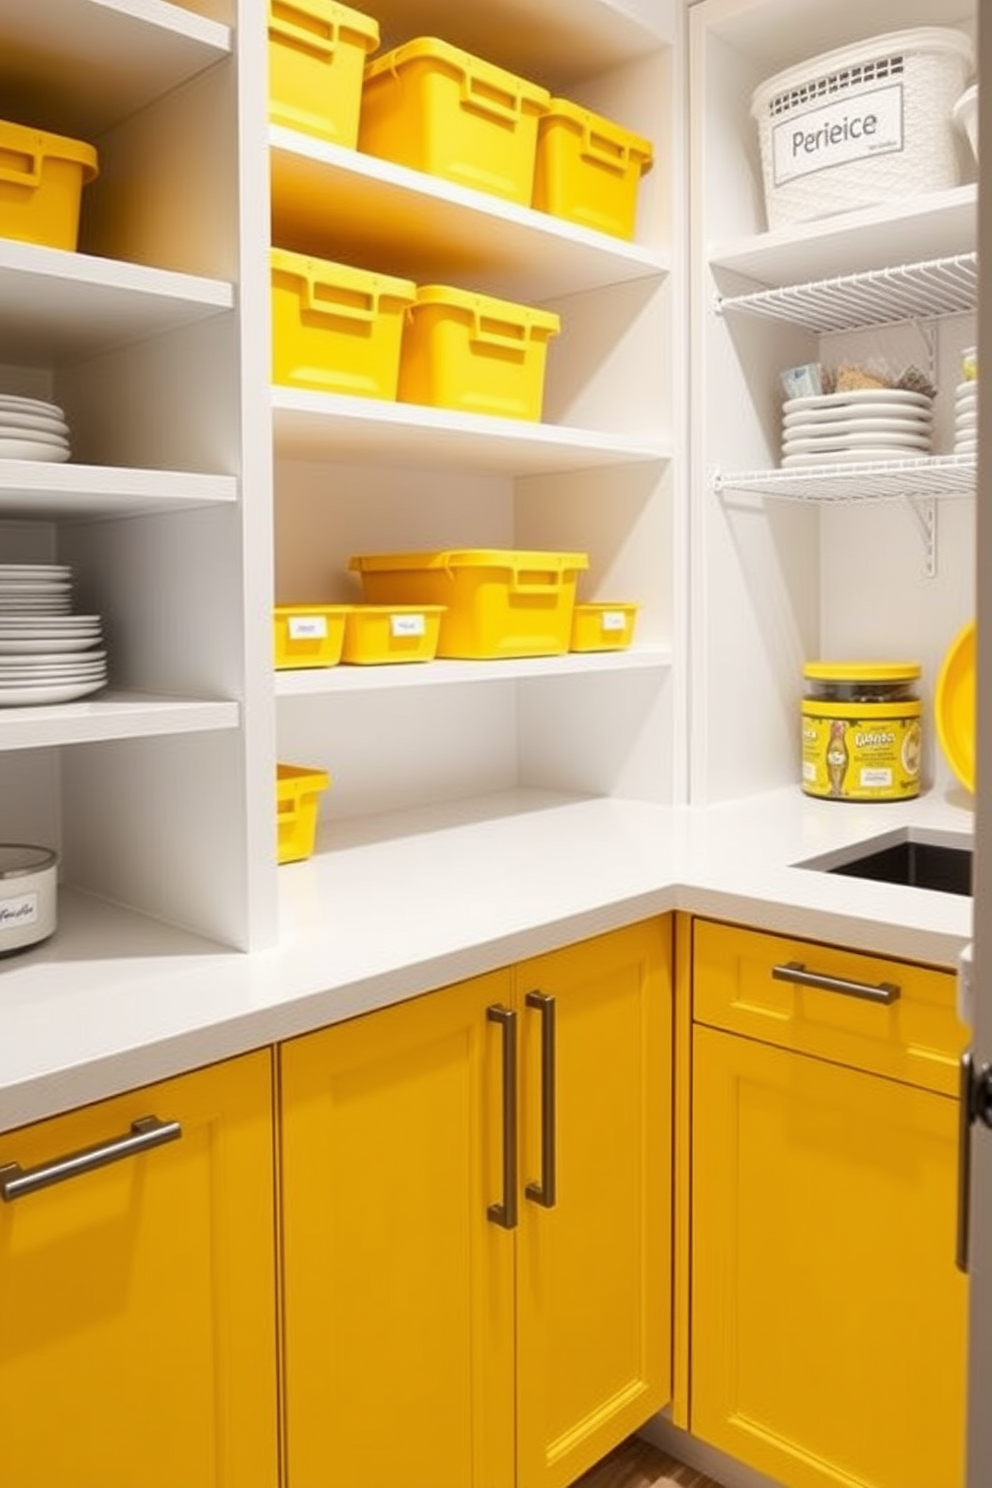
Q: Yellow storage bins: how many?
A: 11